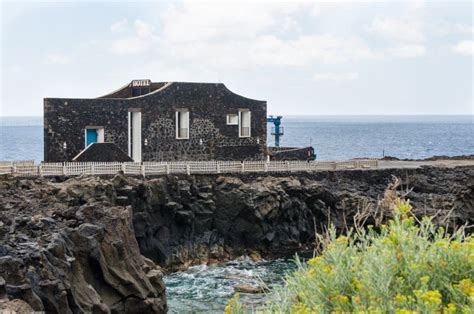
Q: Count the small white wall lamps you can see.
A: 4